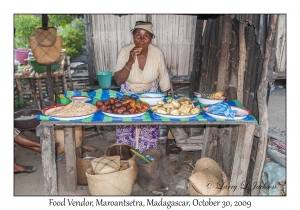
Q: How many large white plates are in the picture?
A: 4